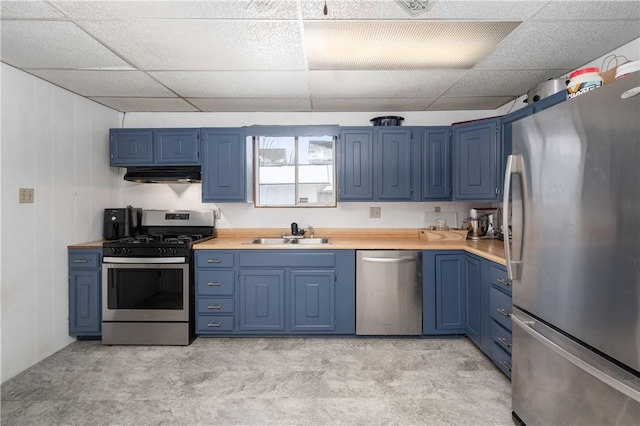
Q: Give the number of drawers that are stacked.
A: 8